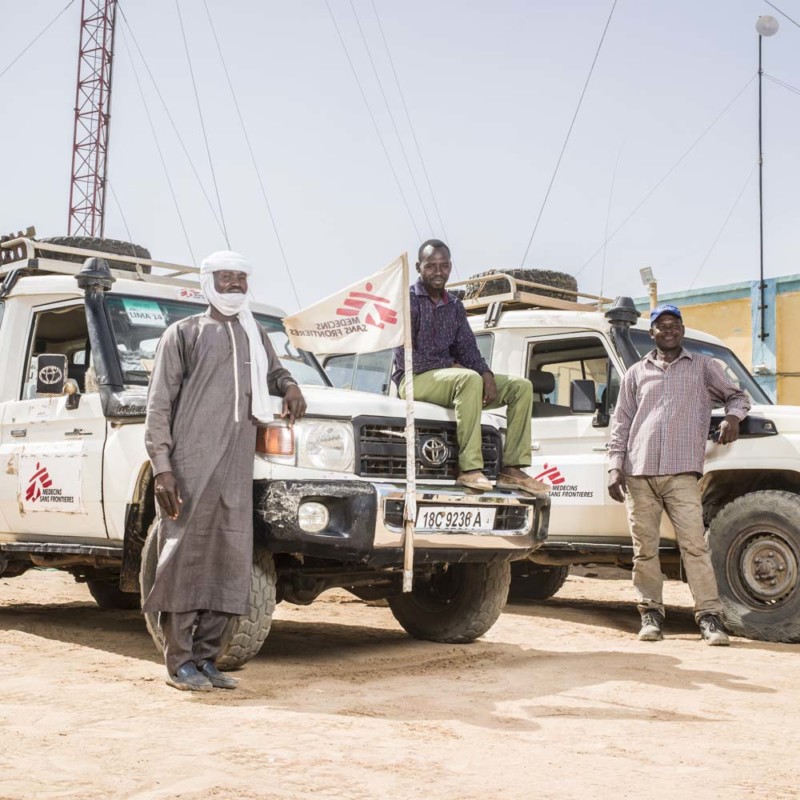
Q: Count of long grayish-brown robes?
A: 1